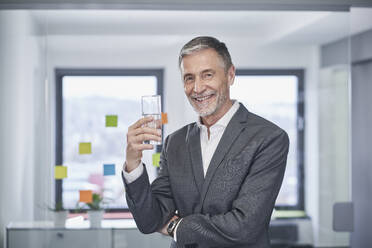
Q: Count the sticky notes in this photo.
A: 7